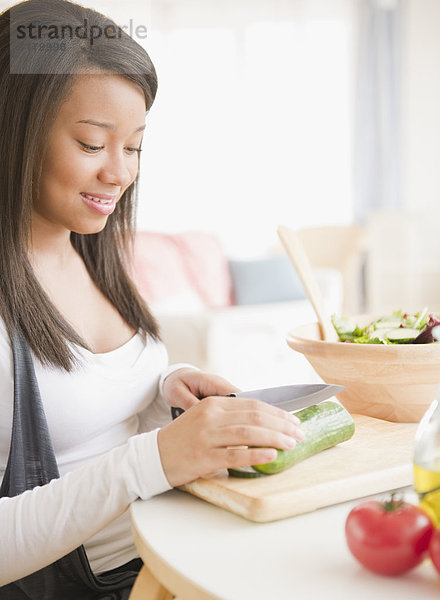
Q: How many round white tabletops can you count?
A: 1